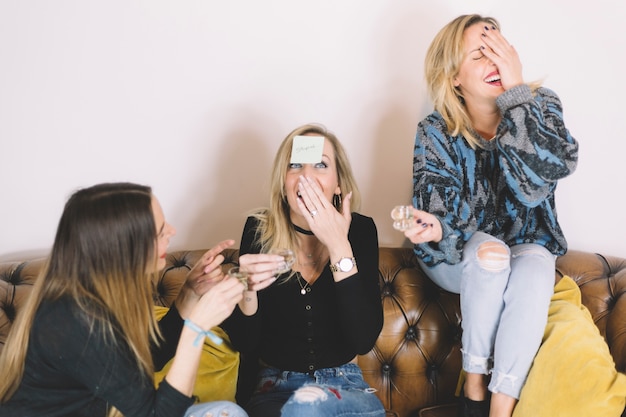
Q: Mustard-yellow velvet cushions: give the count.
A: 2